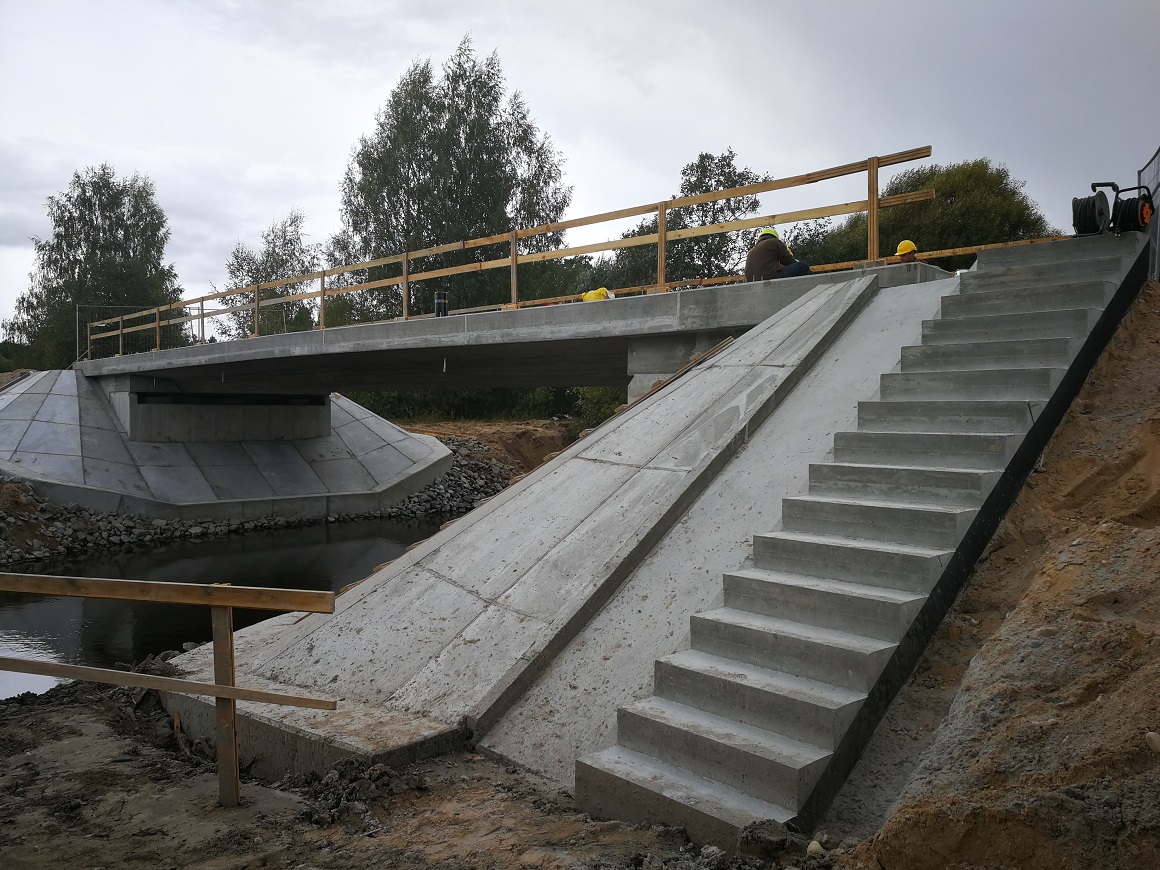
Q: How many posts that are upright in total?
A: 11